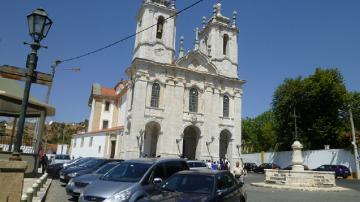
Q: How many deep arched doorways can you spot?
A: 3